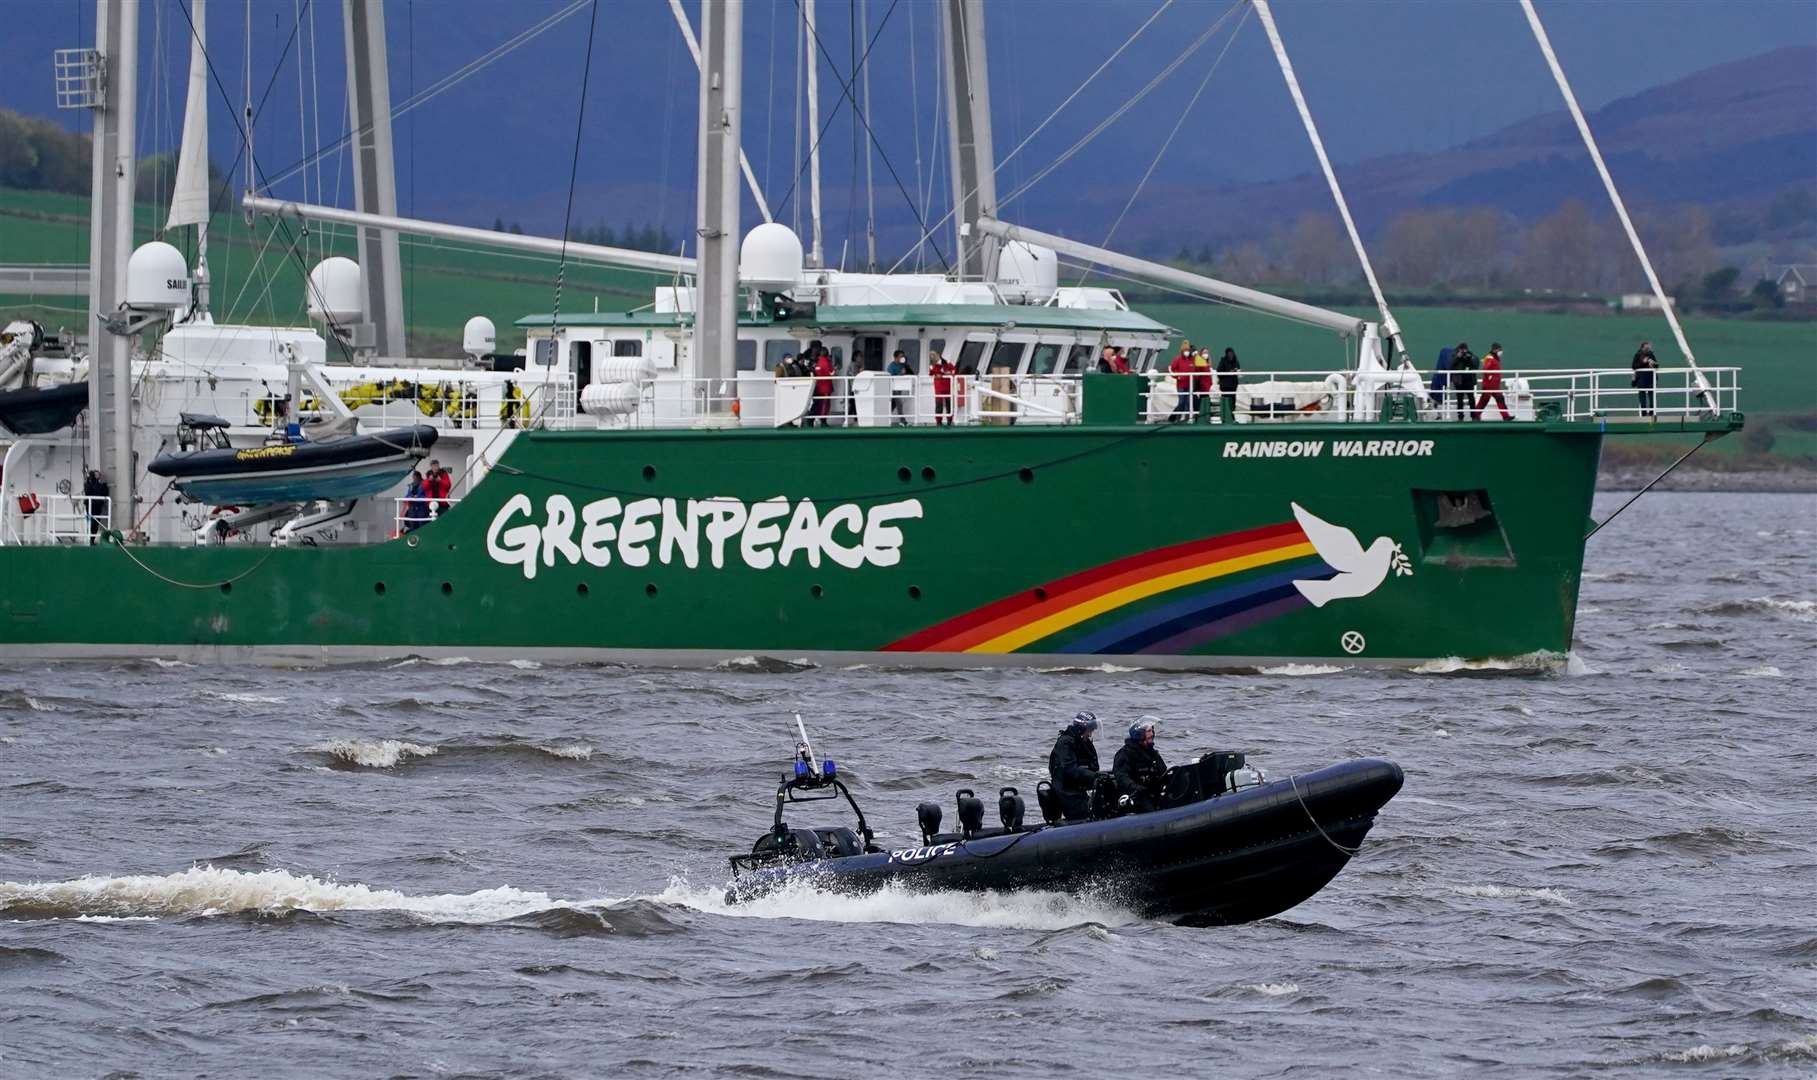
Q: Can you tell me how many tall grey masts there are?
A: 4